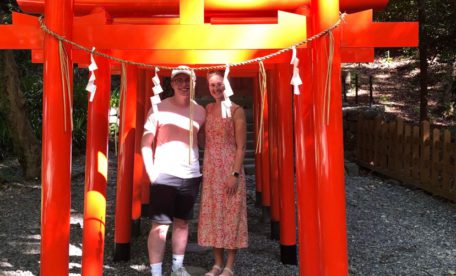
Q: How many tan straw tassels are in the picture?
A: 5